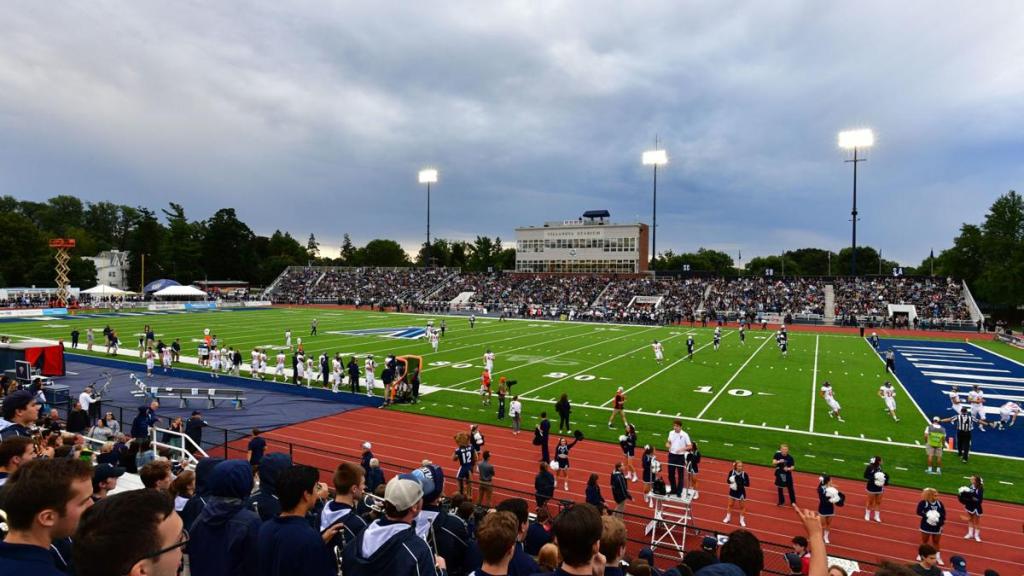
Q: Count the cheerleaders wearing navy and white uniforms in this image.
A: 10